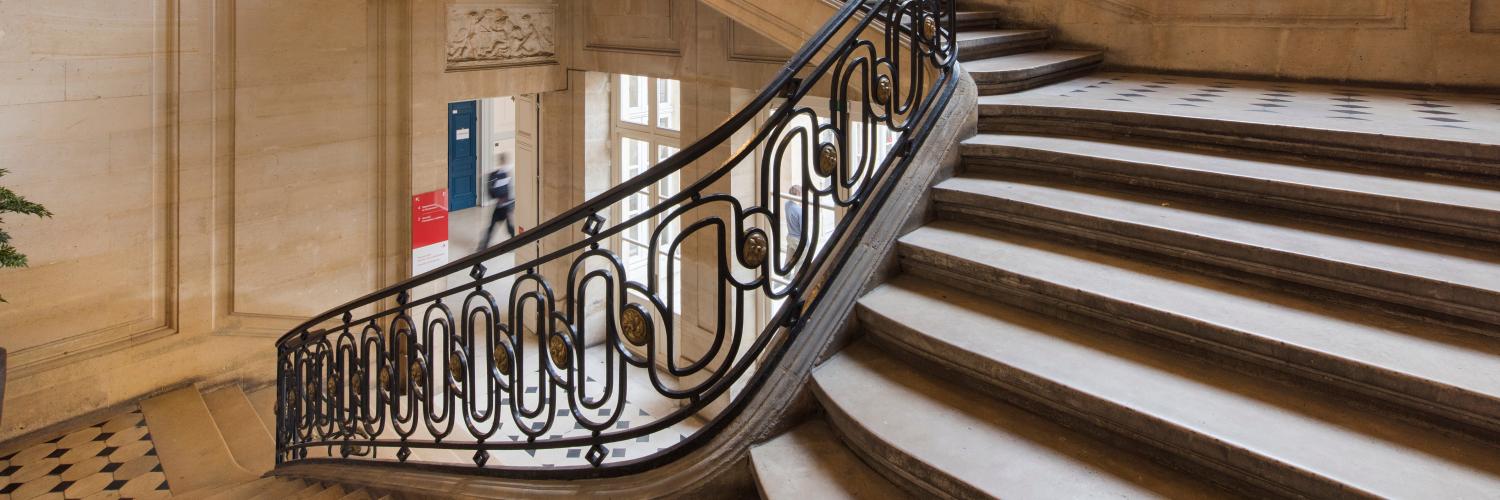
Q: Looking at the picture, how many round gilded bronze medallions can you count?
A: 14